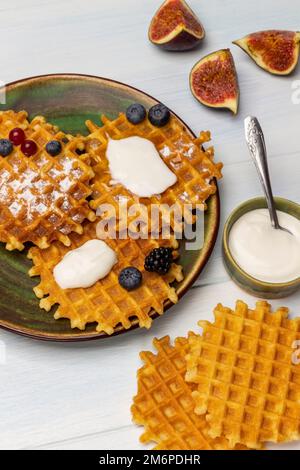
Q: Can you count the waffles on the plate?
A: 3